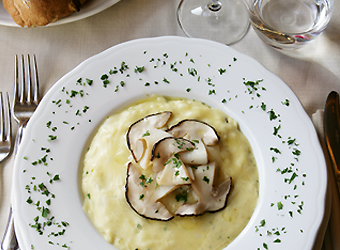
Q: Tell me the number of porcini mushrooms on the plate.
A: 5